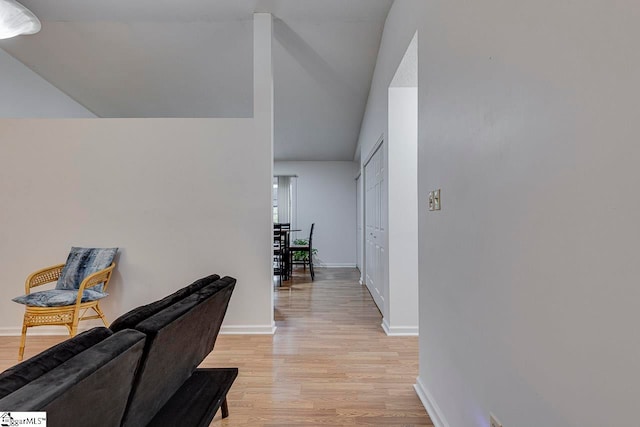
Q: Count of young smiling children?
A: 0